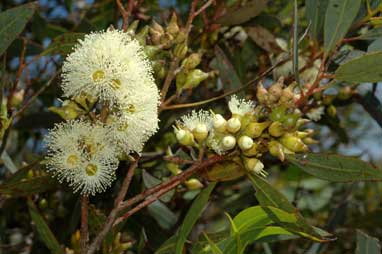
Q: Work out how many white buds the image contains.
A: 7